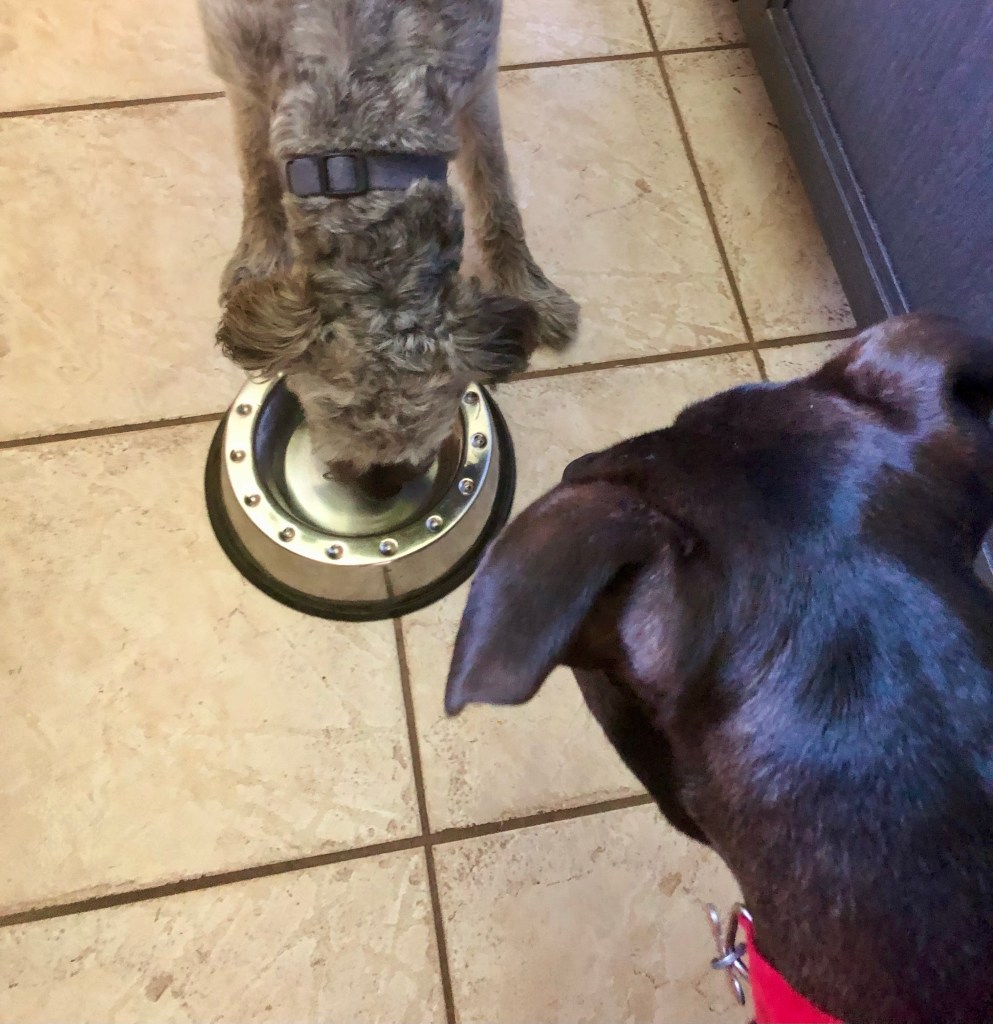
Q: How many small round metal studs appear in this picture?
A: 10